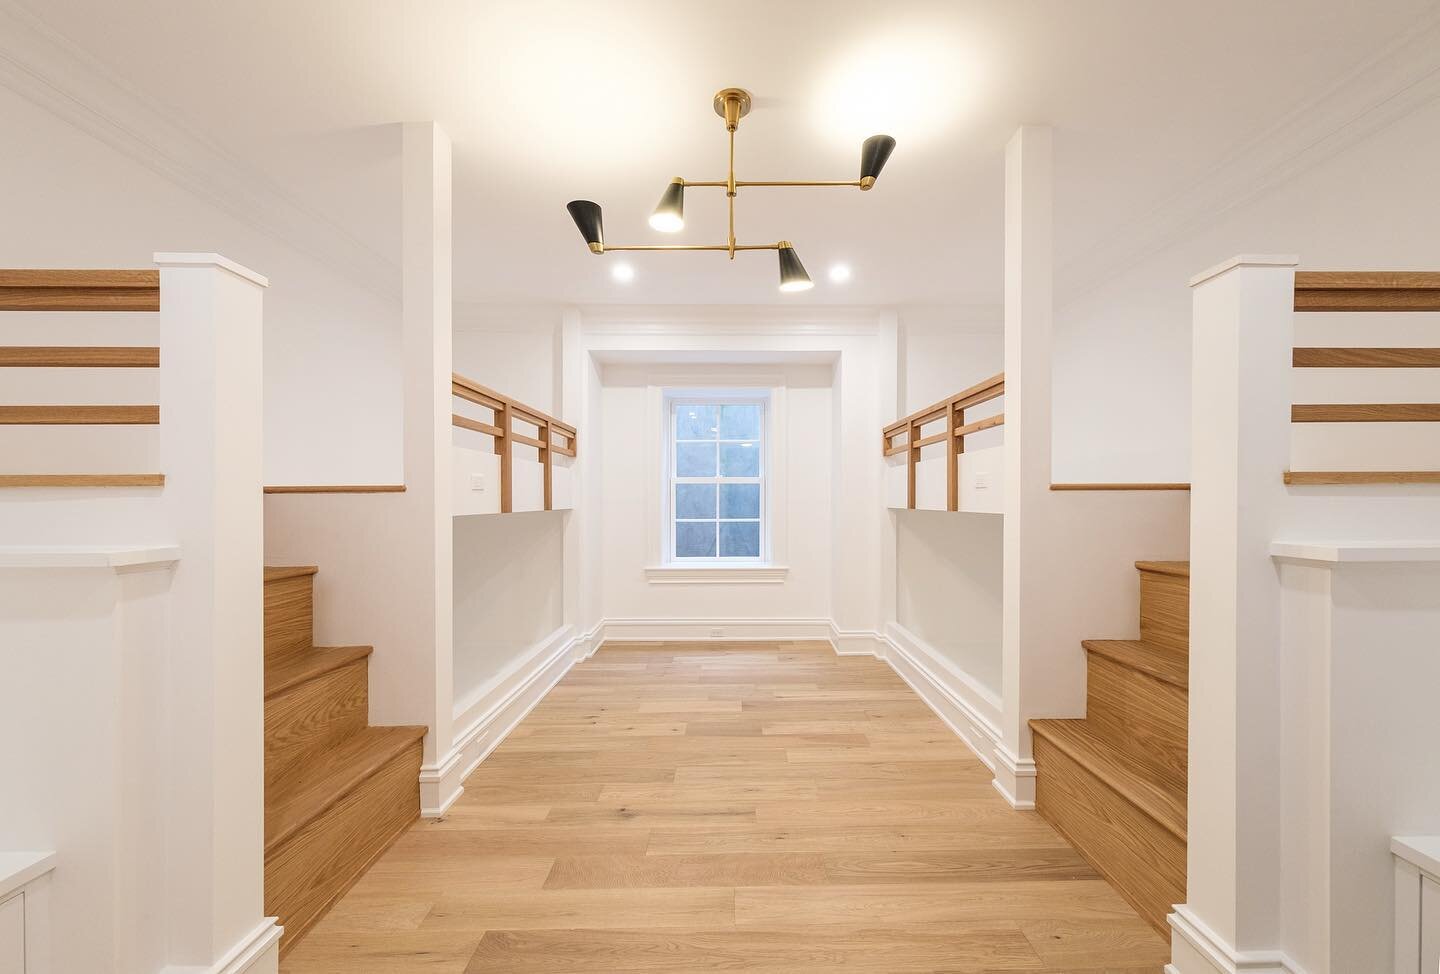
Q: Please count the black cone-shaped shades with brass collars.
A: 4